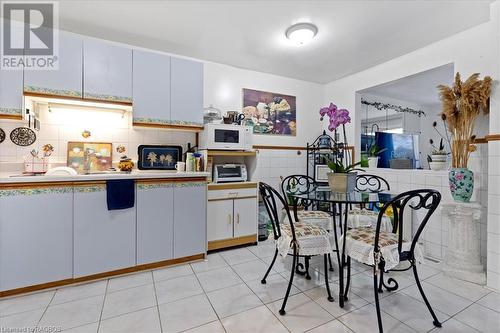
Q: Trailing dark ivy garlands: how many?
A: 1